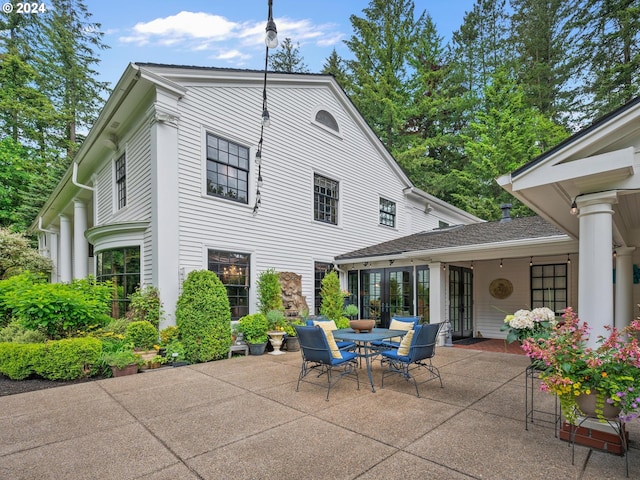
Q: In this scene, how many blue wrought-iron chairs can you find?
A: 4